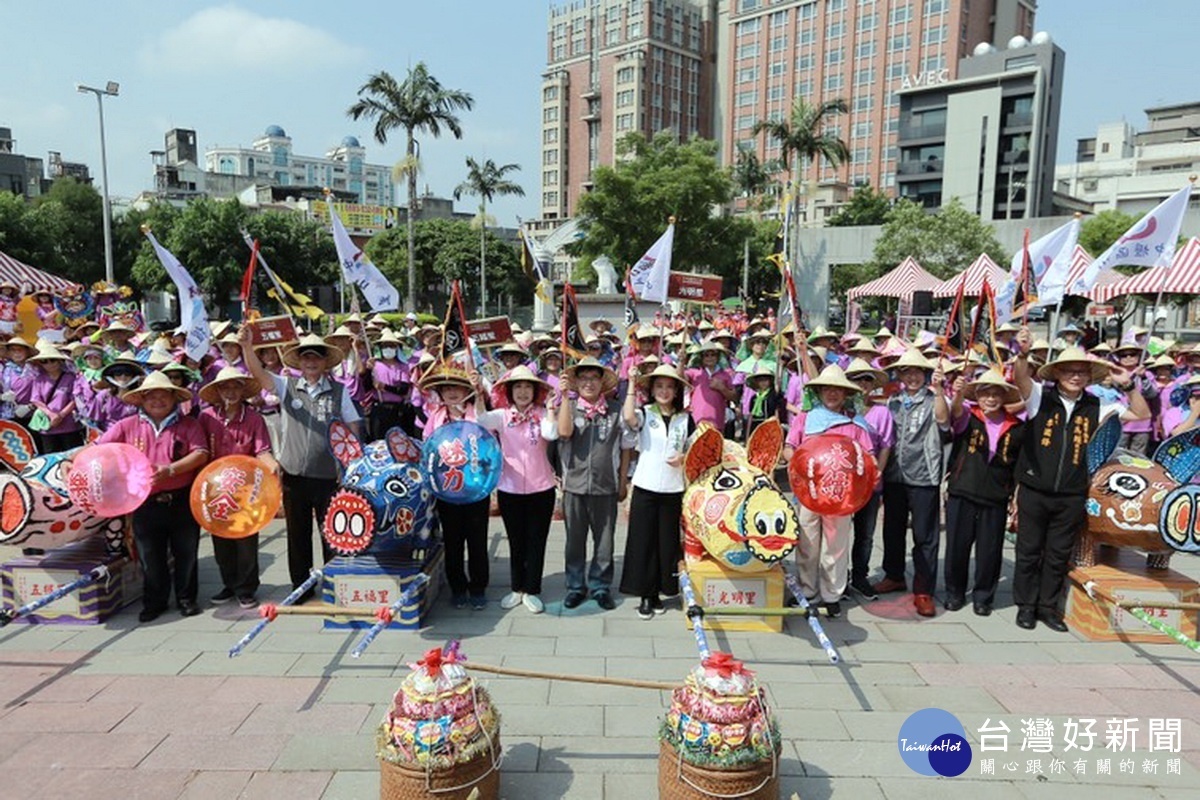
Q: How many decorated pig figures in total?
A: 4